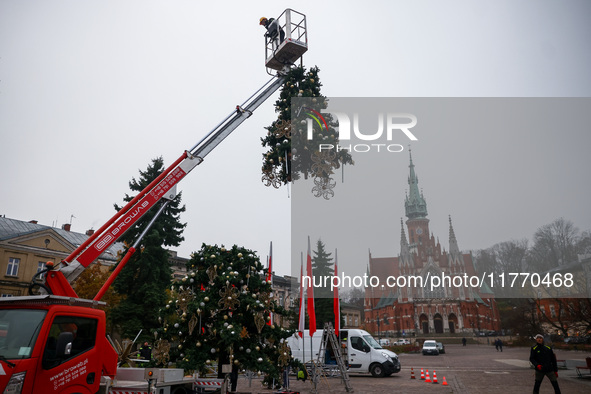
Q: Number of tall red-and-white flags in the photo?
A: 4